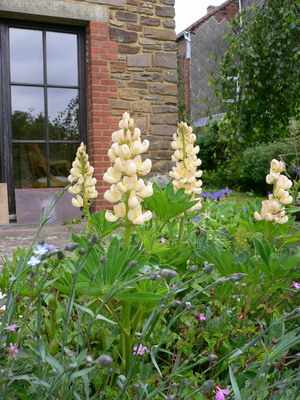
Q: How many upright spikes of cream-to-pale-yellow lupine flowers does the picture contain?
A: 4